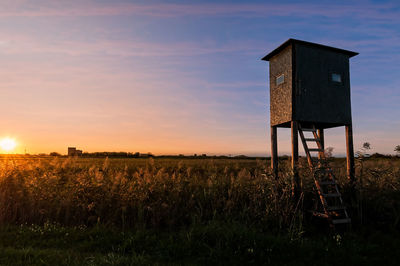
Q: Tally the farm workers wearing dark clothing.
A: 0